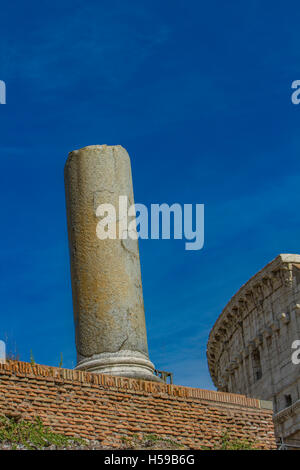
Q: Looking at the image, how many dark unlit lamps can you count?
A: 0